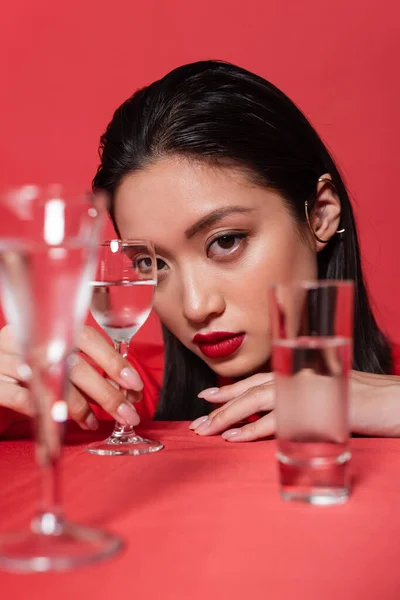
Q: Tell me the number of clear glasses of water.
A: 3